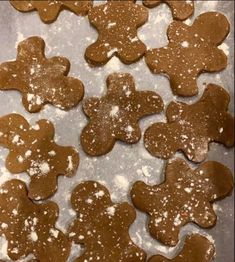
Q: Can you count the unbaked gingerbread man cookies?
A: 12